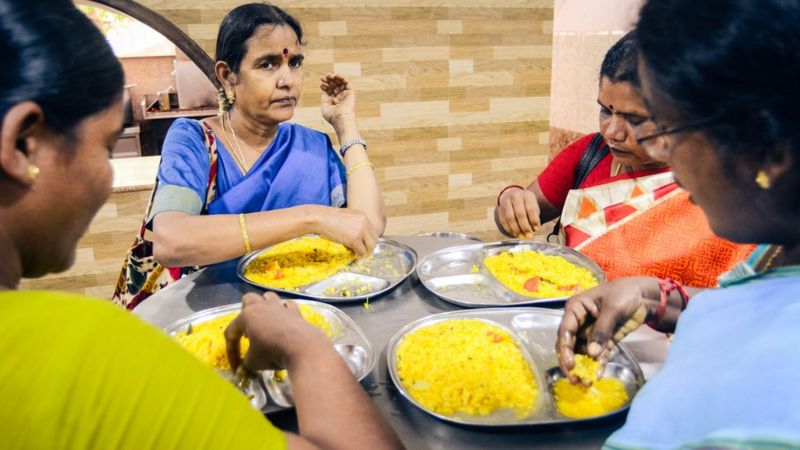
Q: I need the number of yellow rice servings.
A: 4